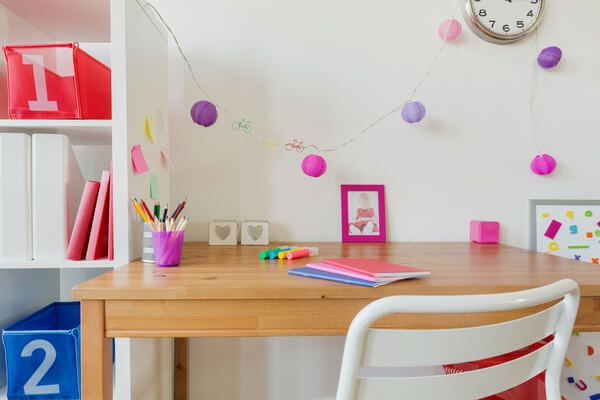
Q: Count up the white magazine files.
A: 2